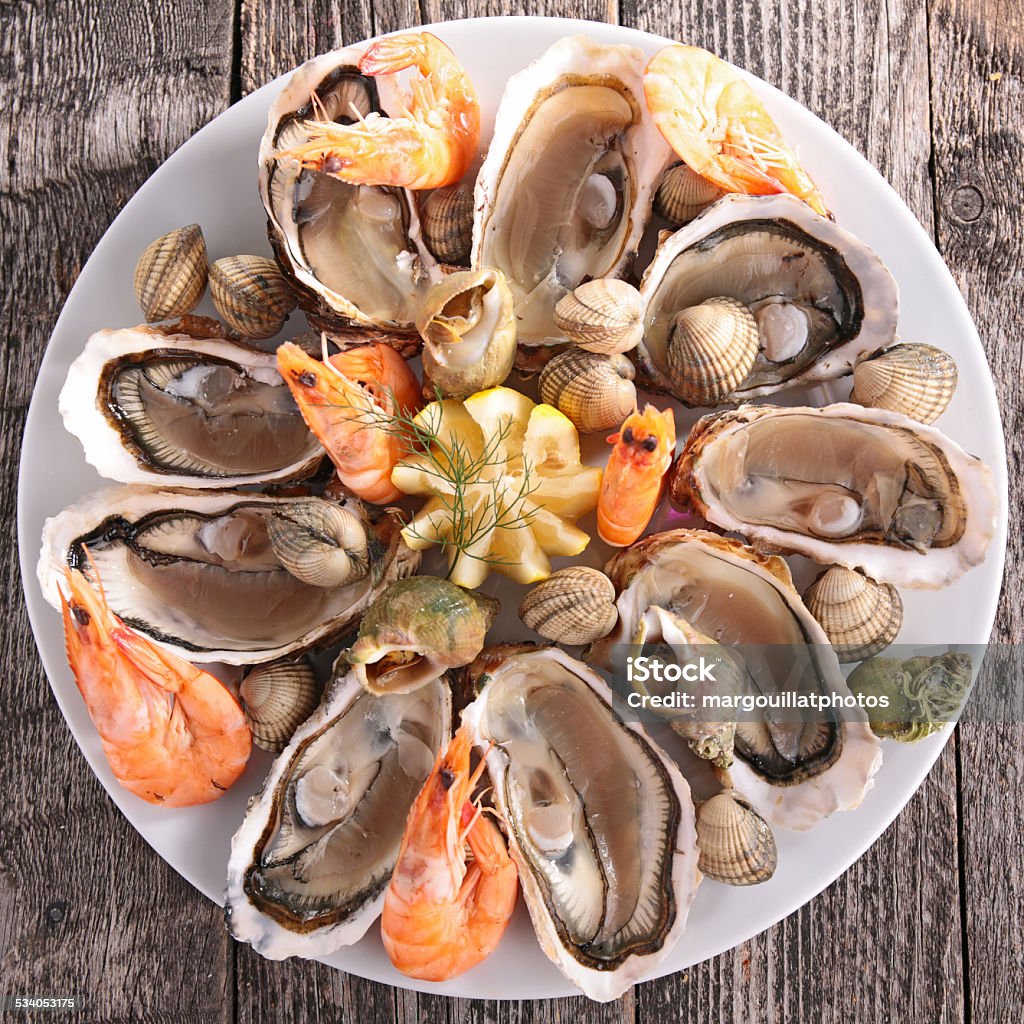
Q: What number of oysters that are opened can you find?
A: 9